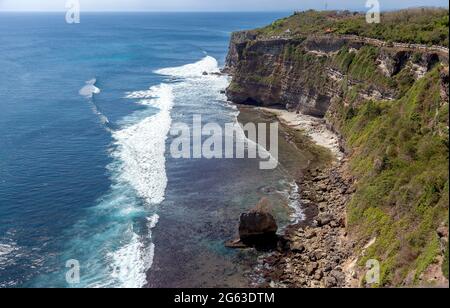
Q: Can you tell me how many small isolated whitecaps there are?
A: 1